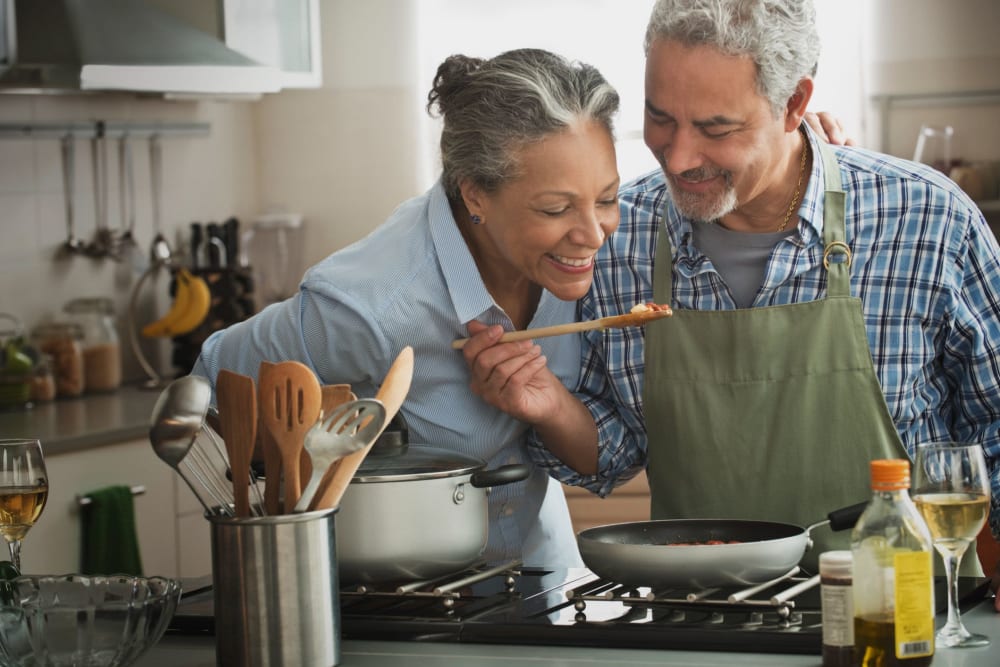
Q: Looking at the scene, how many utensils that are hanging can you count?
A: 4